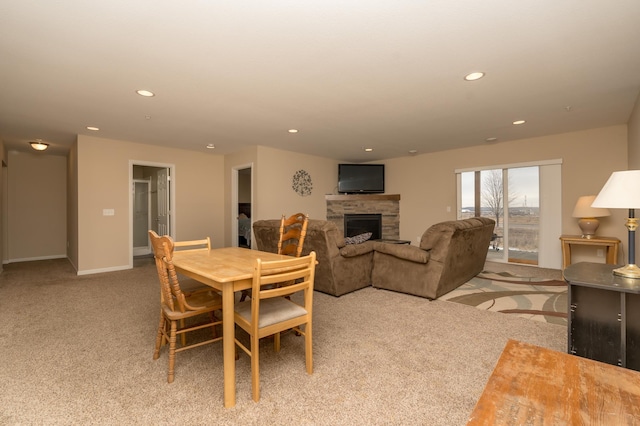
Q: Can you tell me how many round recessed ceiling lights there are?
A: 7